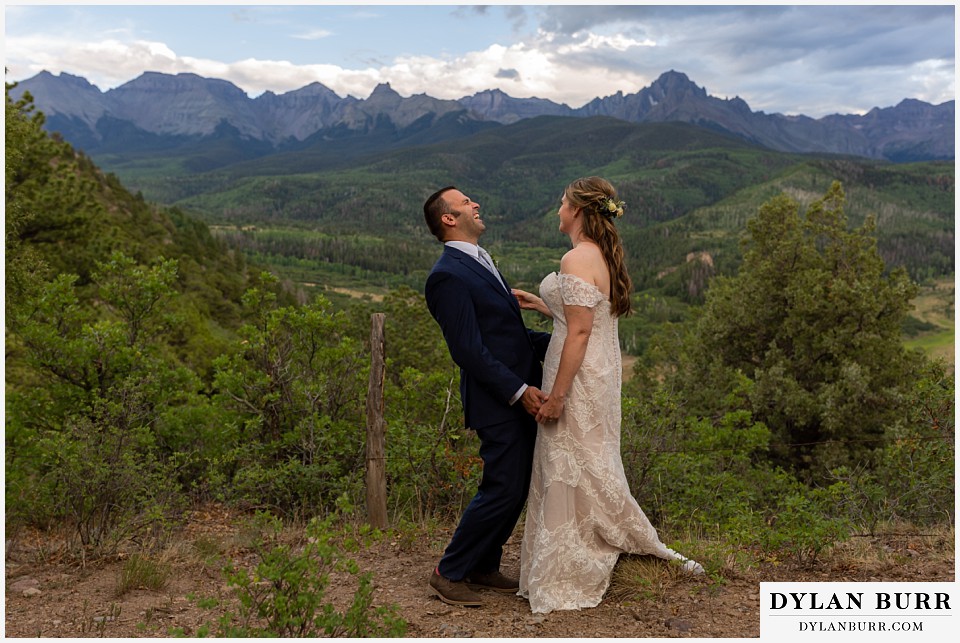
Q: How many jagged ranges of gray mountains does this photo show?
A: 1